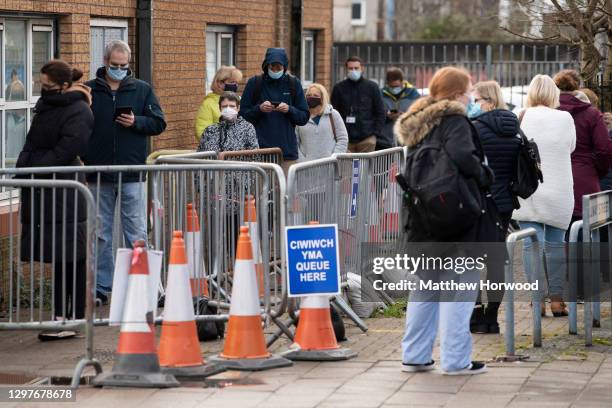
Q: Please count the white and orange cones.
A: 6